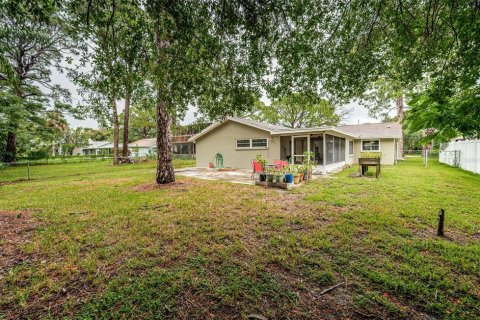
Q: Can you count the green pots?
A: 2